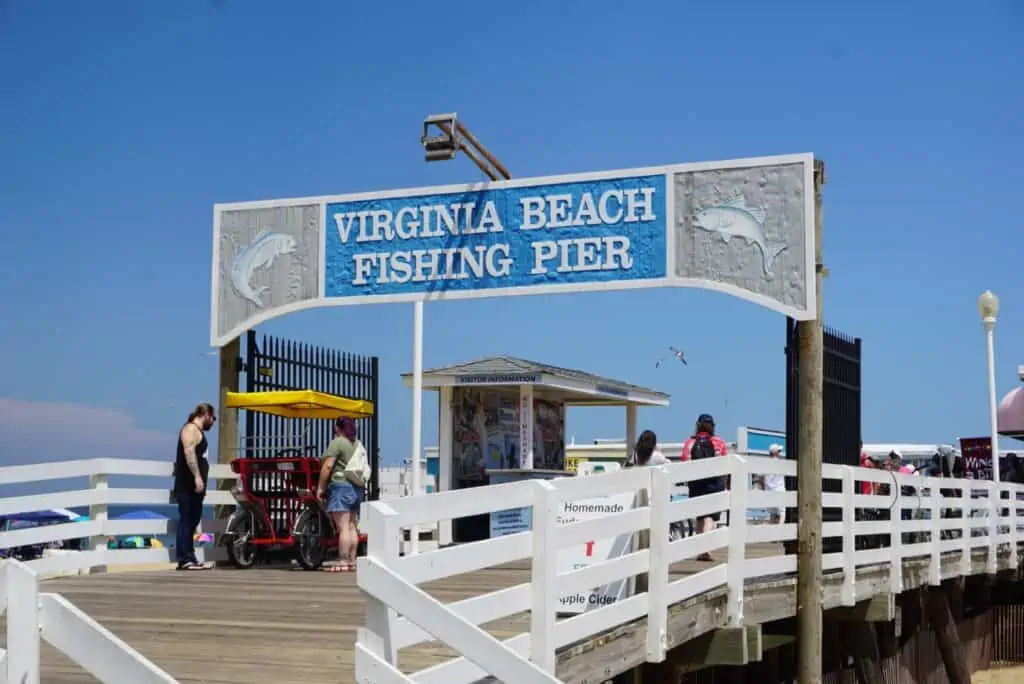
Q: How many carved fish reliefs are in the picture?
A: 2